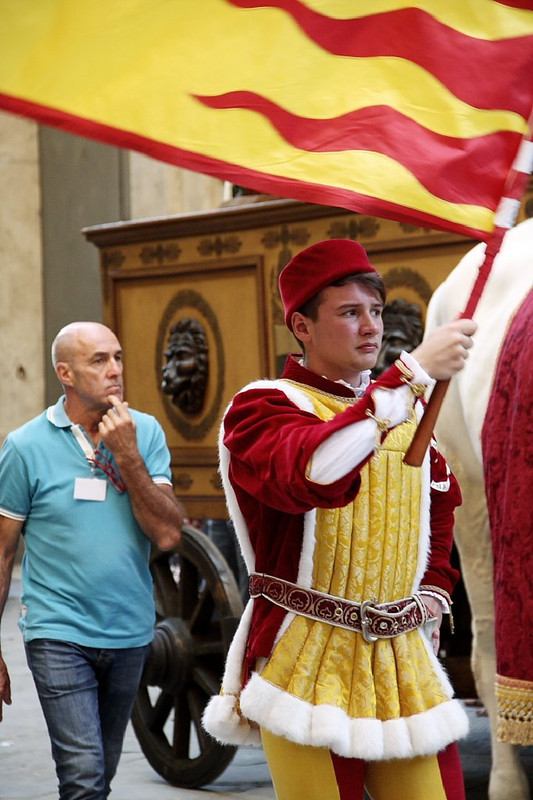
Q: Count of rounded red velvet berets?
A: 1